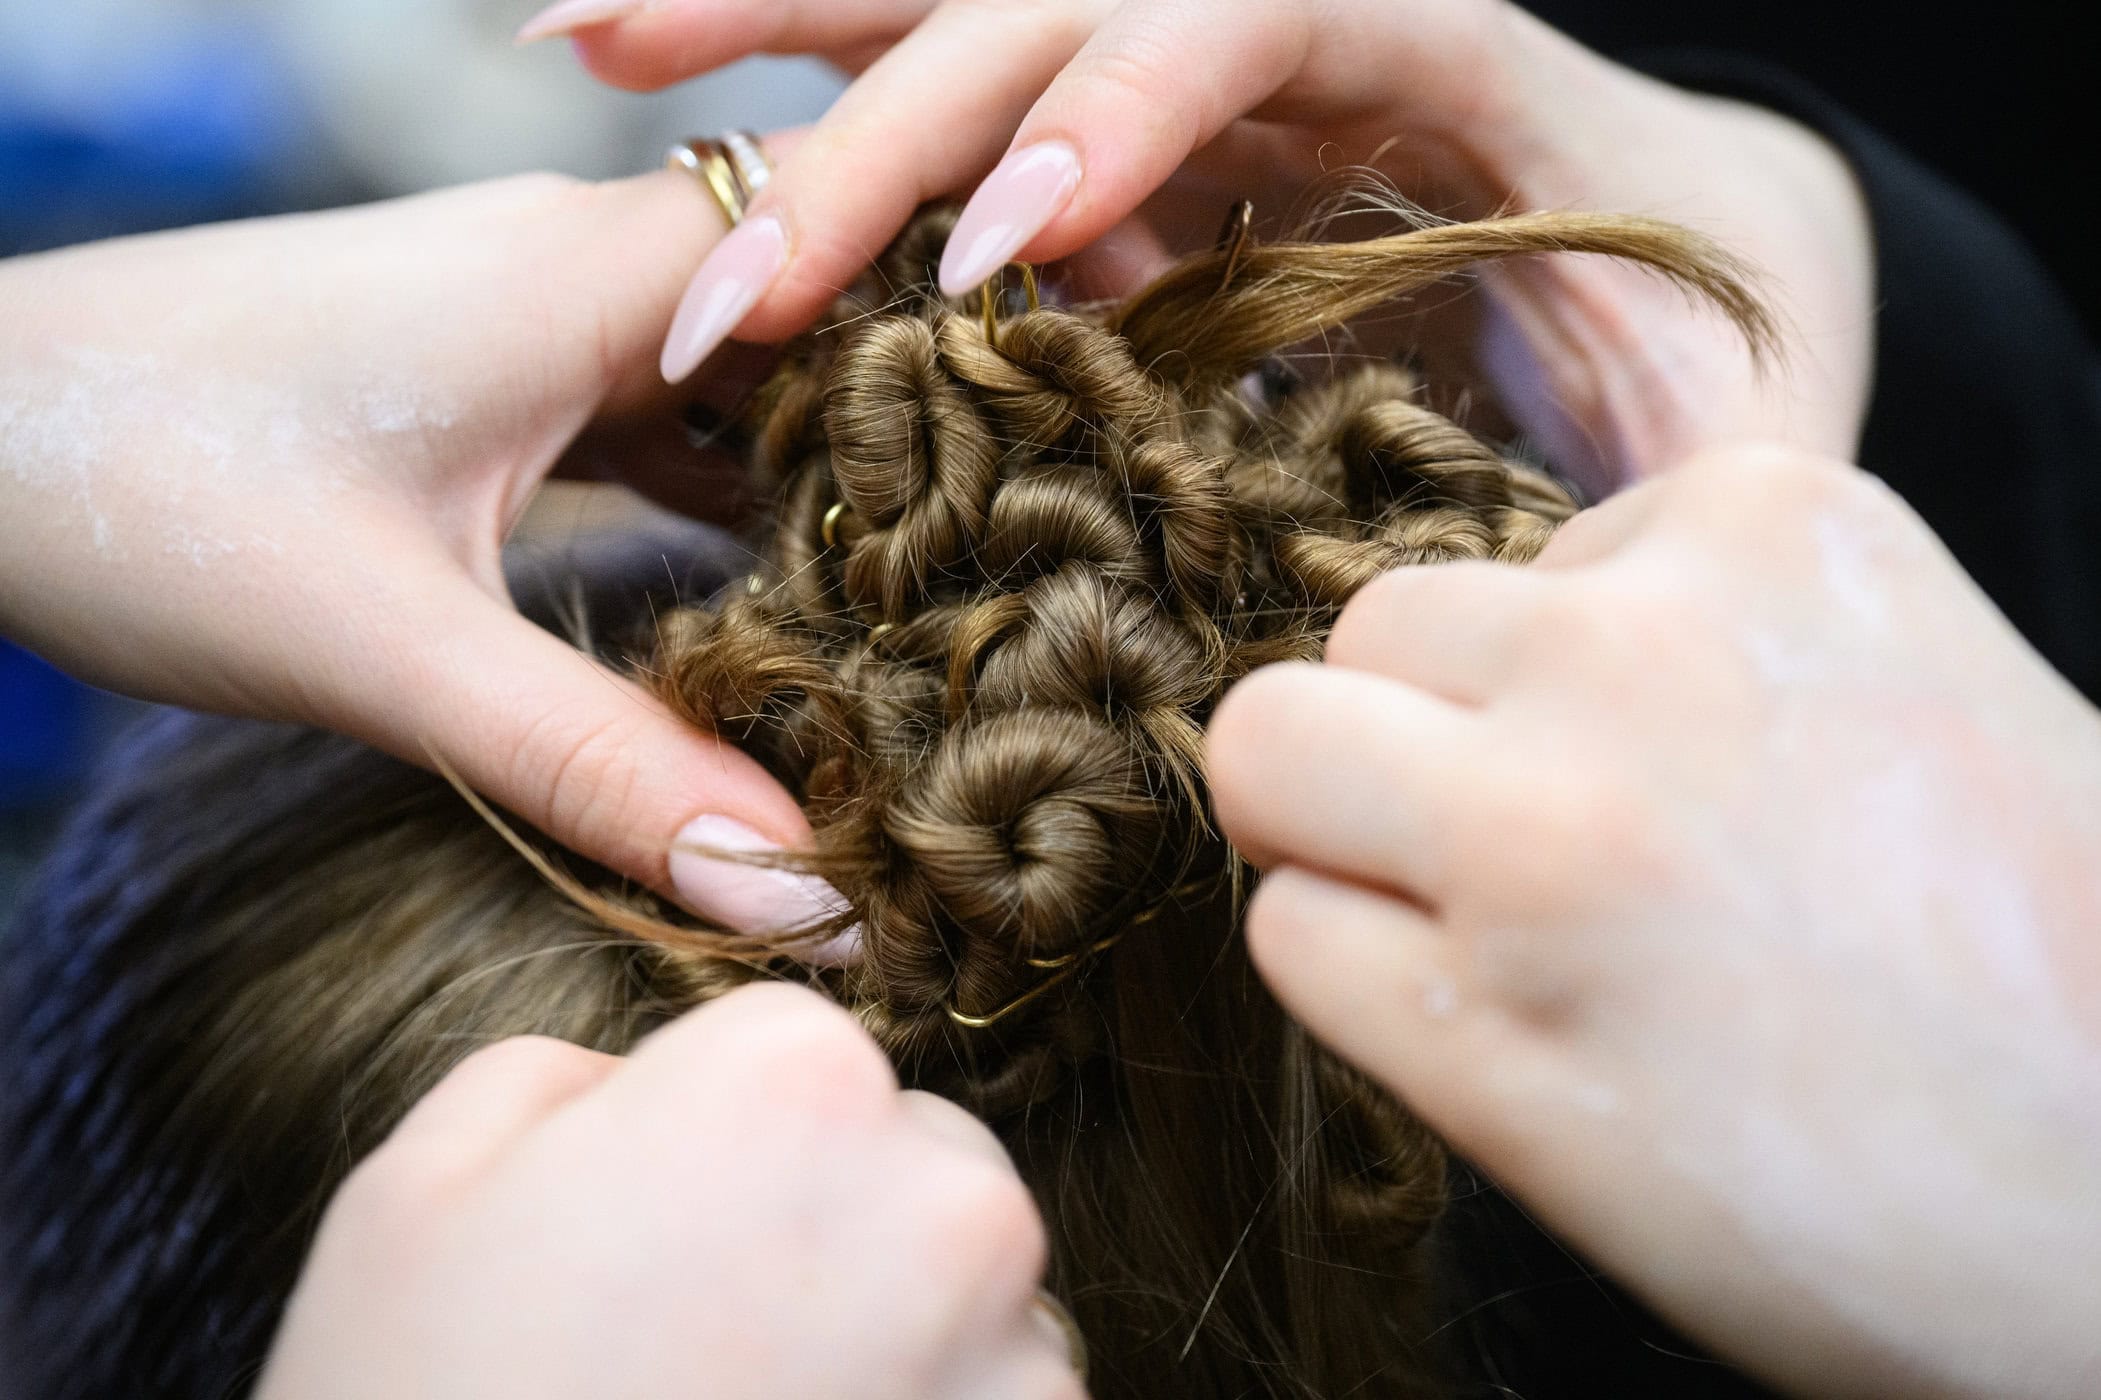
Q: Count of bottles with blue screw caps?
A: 0